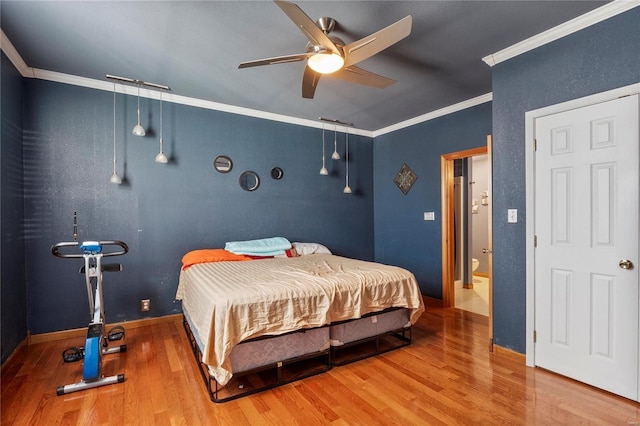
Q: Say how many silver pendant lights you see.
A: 6